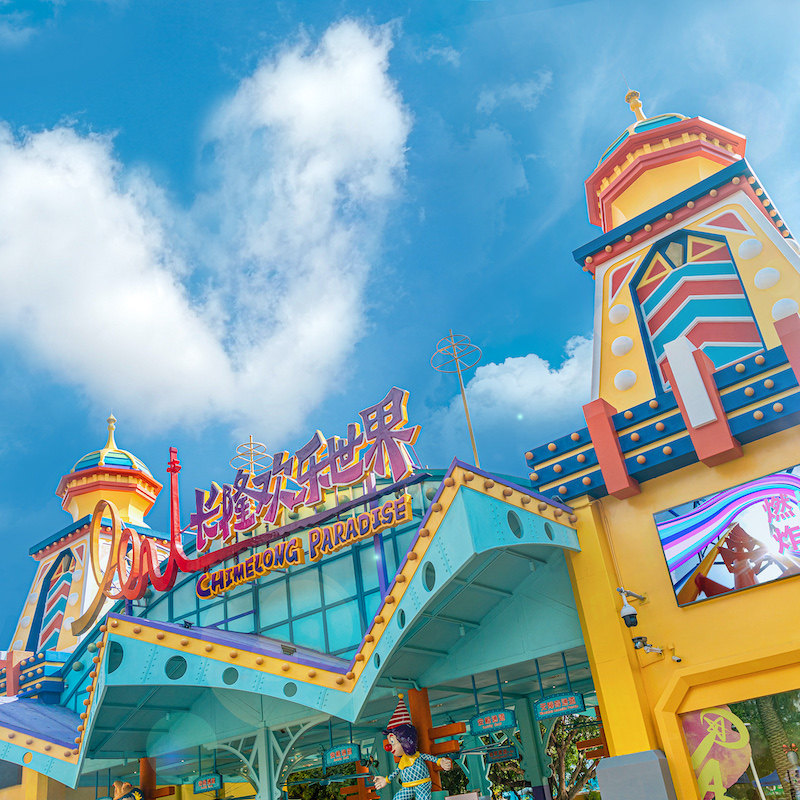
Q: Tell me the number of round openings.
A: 10